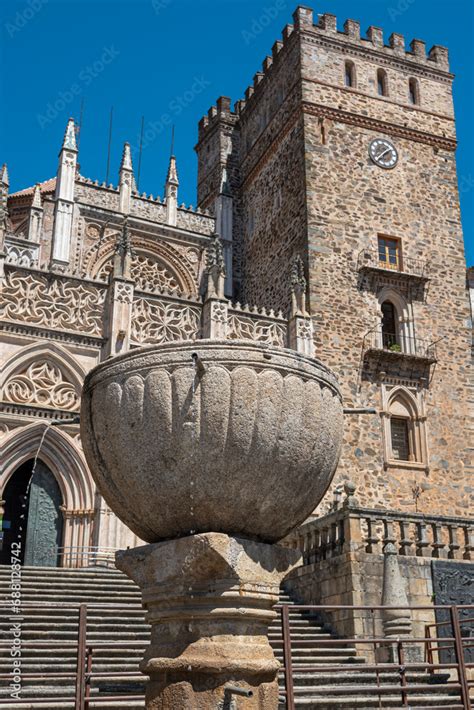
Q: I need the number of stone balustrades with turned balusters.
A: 1